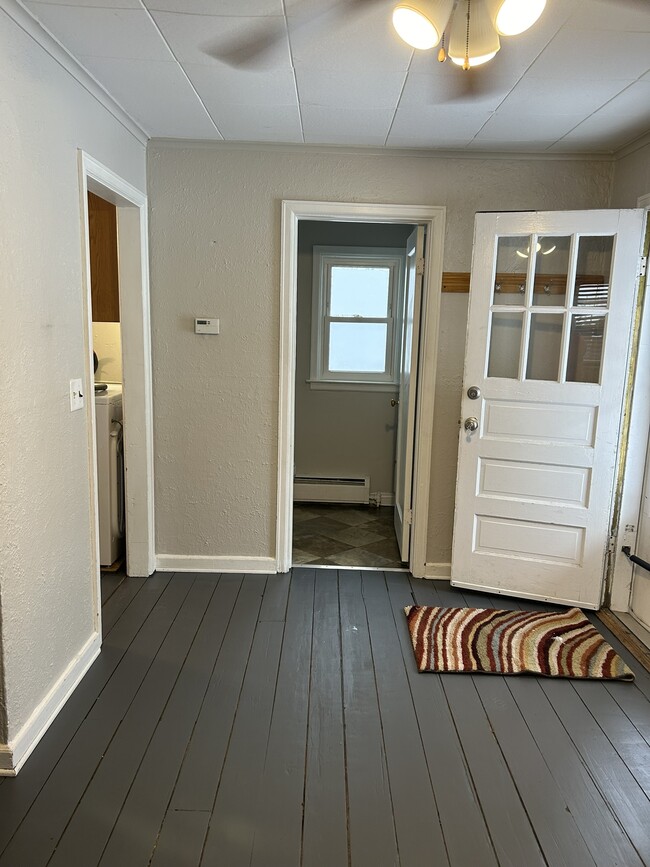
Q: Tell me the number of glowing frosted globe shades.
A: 3